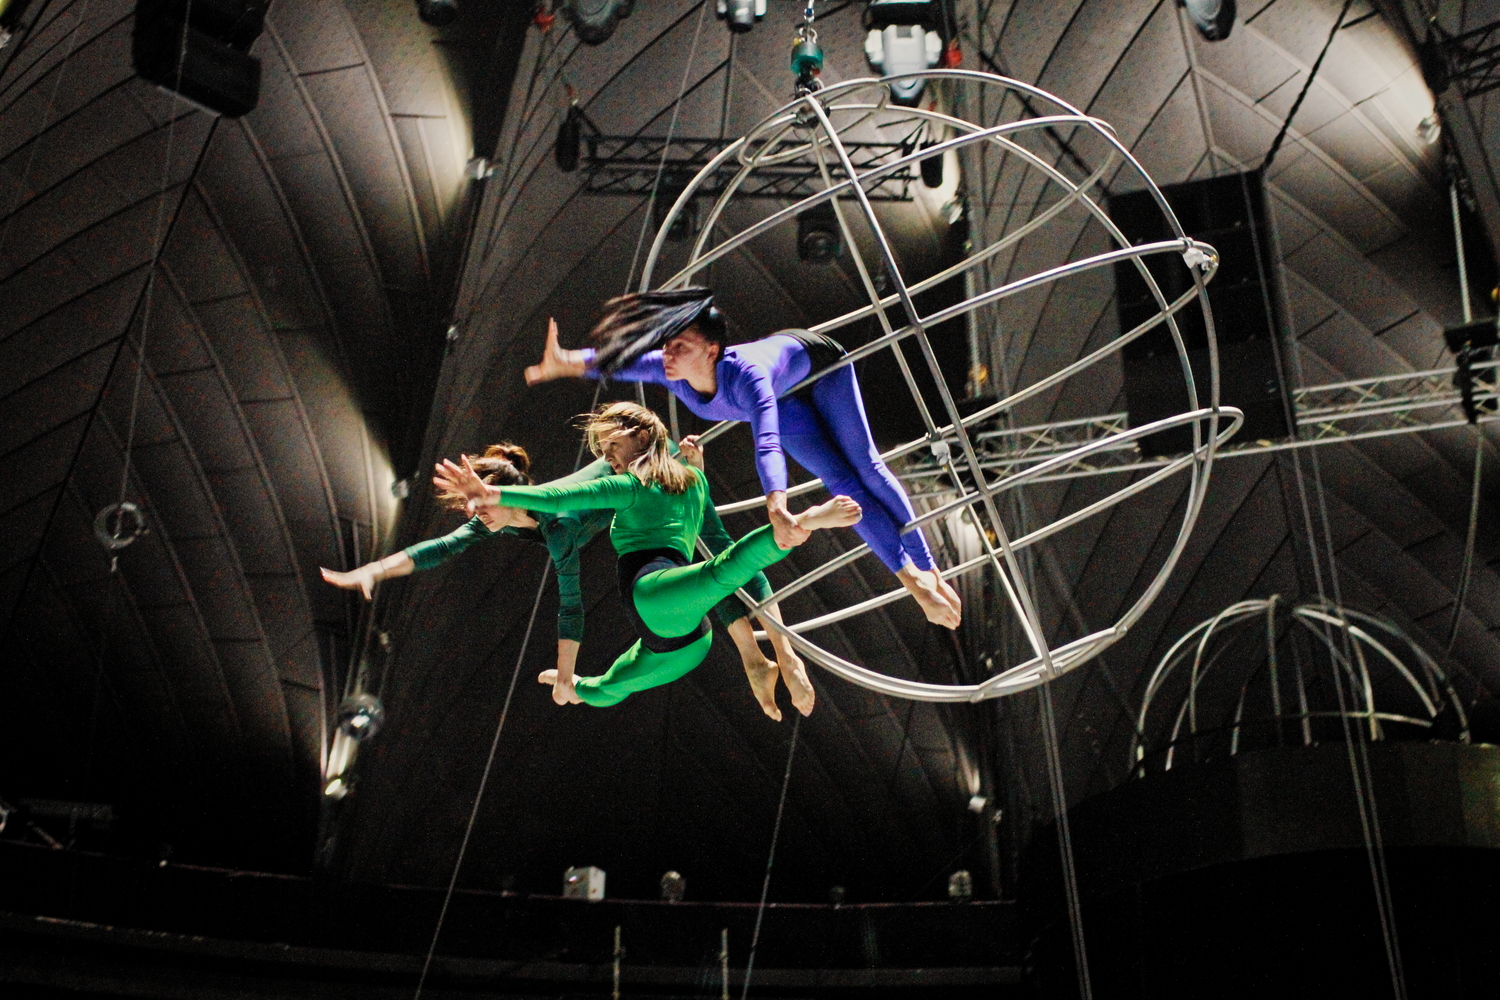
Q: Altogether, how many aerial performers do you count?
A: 3